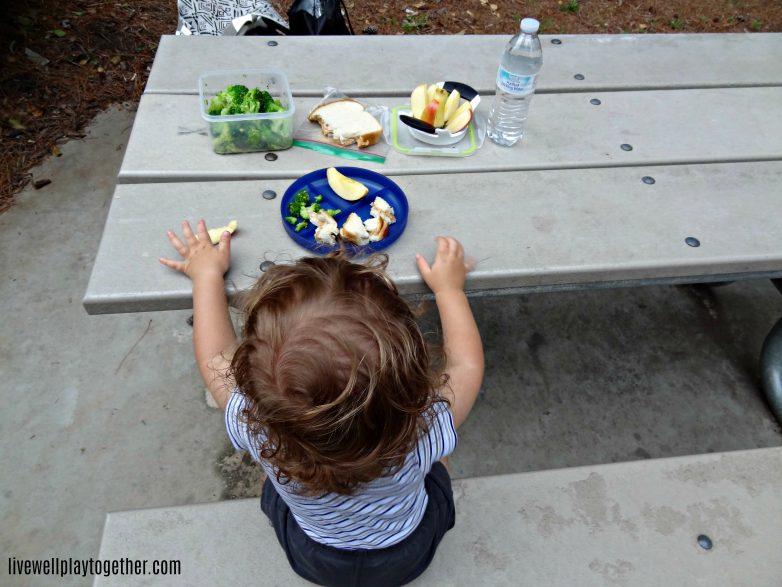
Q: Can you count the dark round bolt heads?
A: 11